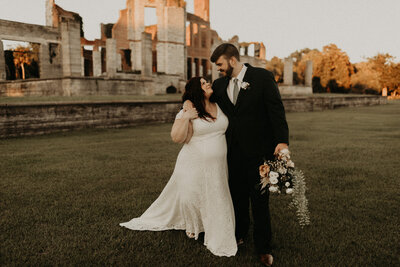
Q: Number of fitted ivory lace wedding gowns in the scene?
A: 1